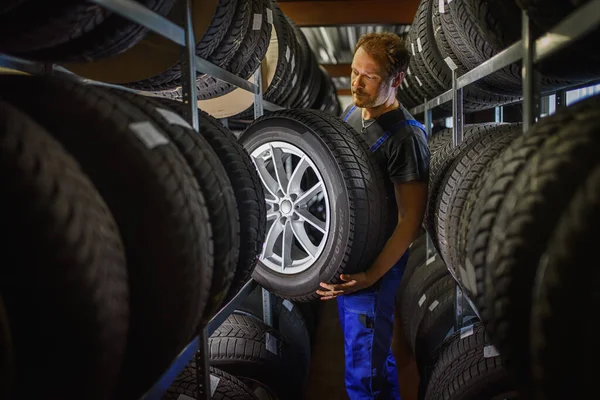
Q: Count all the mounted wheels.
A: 1